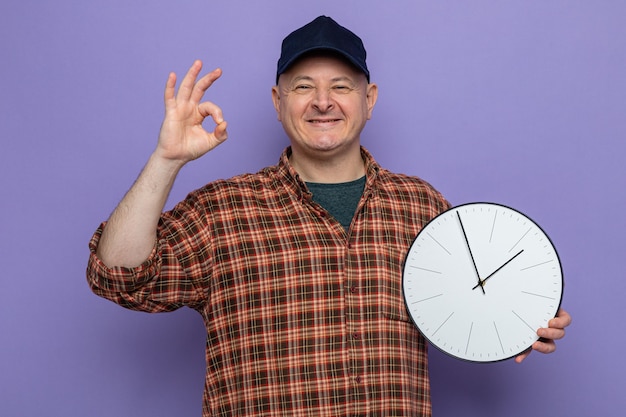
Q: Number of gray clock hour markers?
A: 11